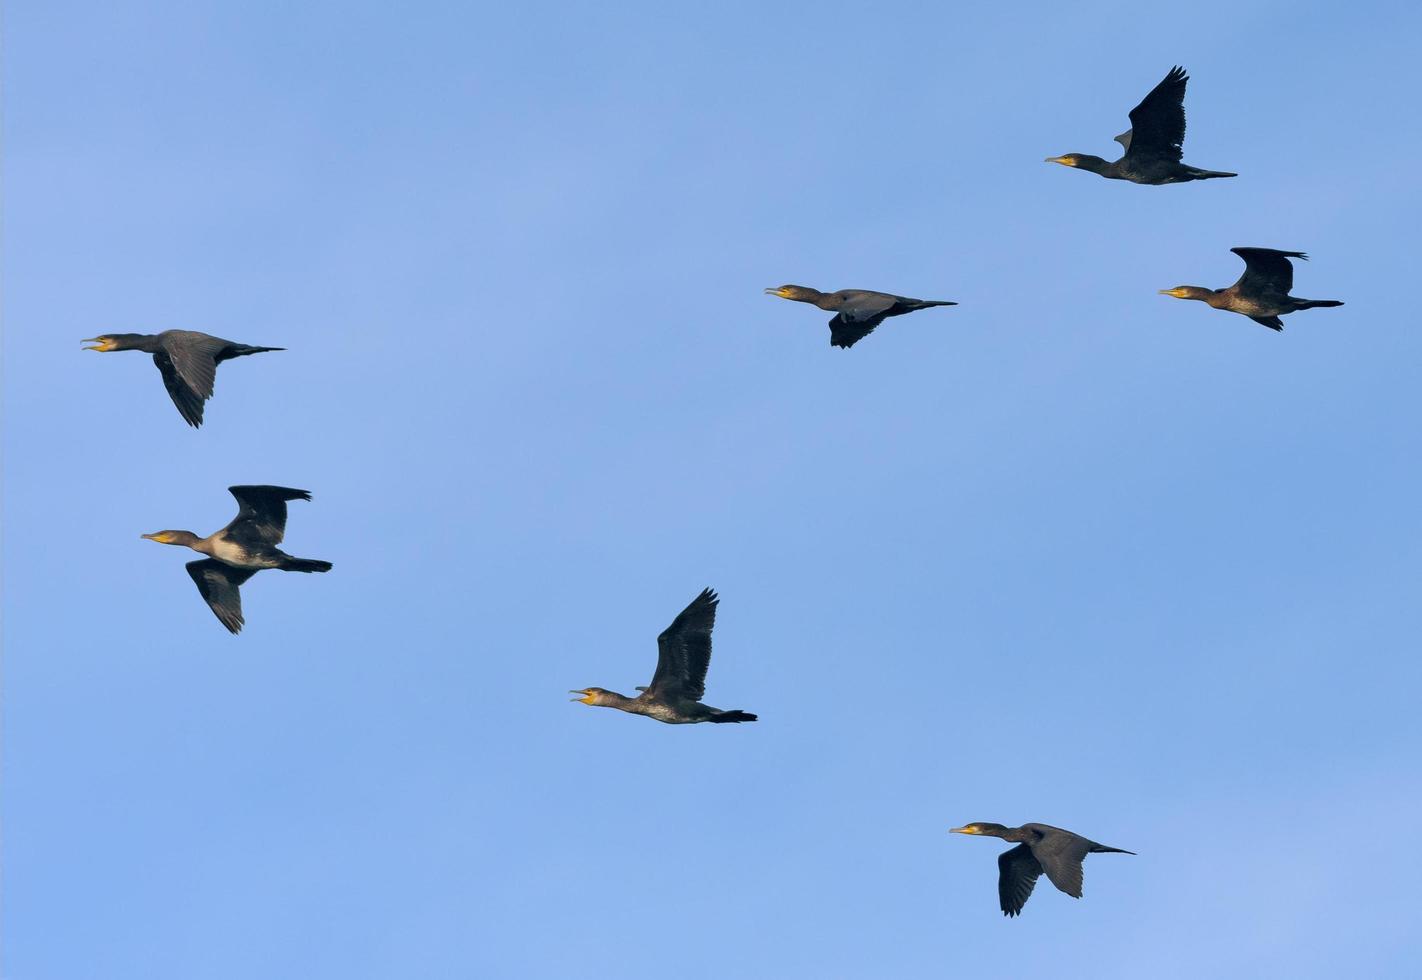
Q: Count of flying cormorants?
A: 7